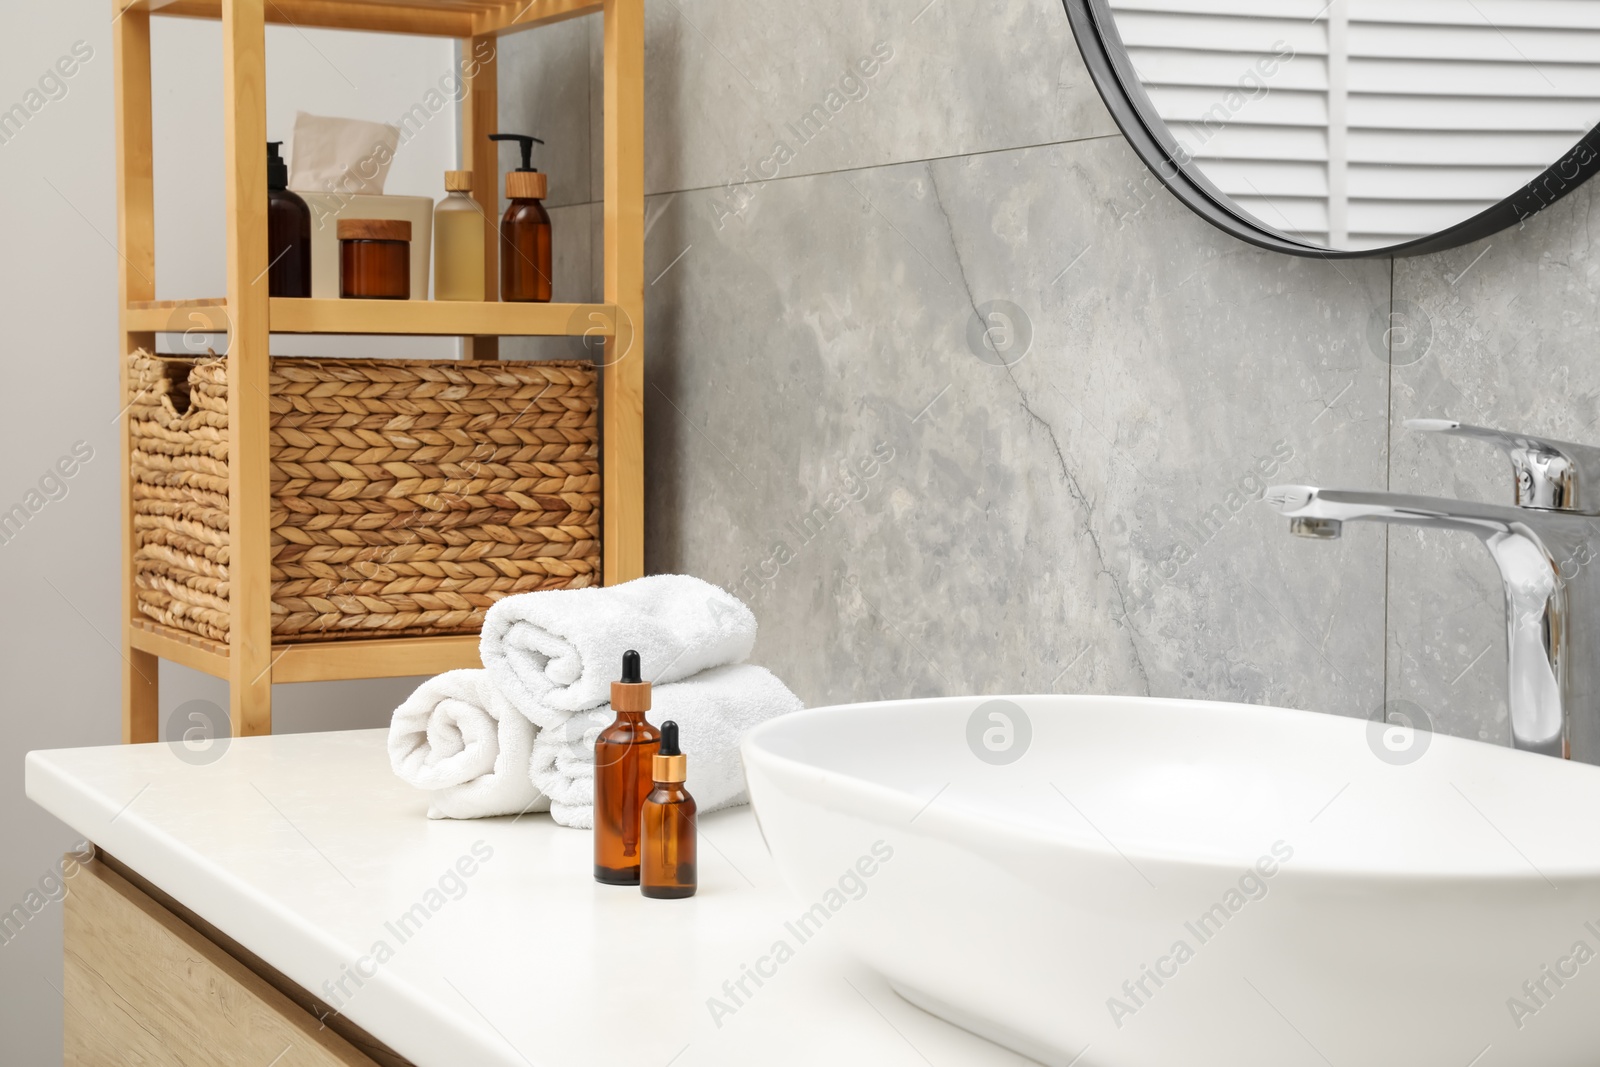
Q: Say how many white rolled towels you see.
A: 3